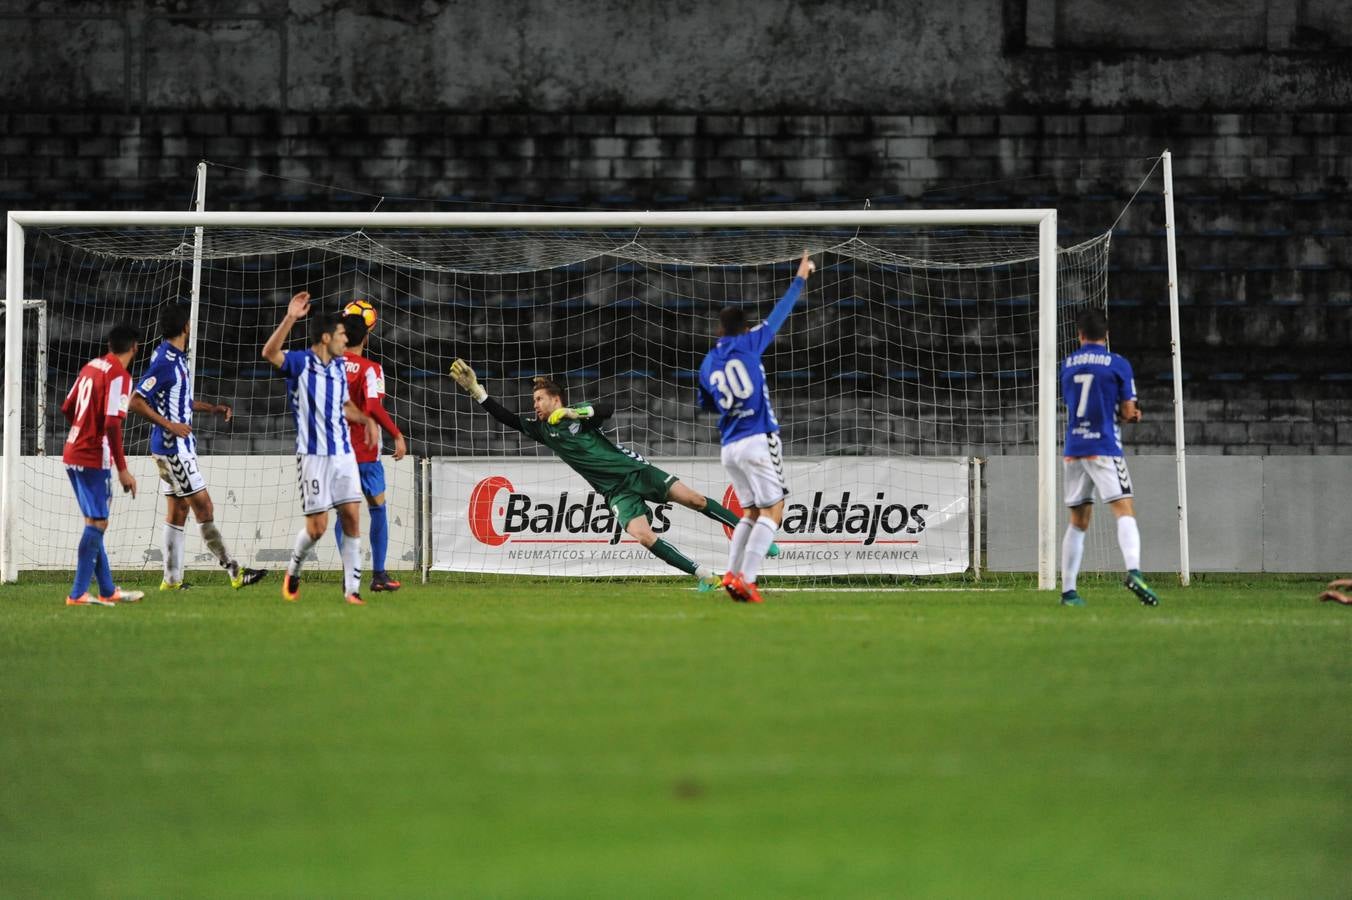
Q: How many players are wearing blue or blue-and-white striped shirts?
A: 4